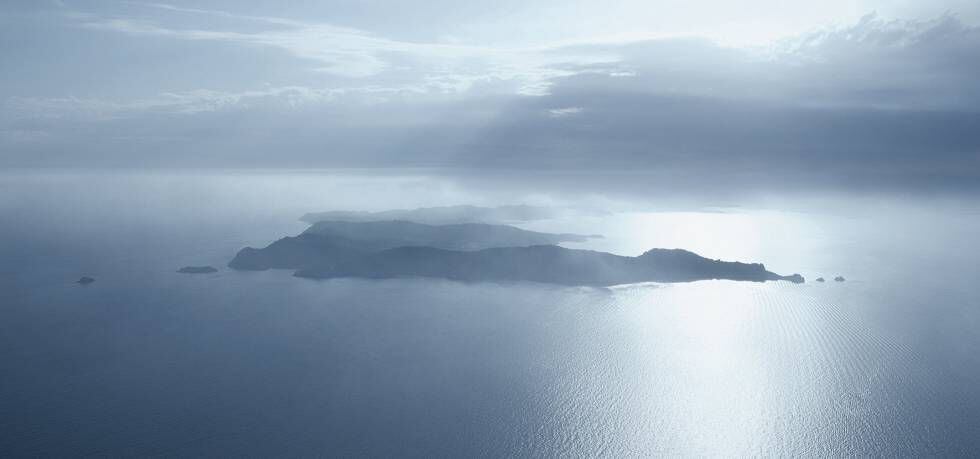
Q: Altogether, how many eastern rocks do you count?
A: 2